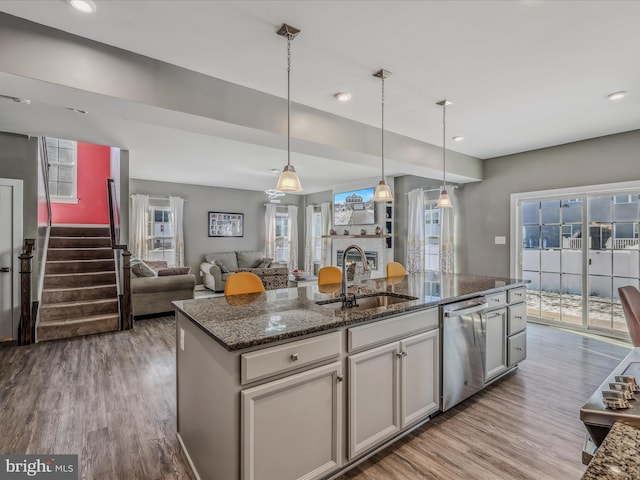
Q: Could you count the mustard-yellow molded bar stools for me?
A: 3